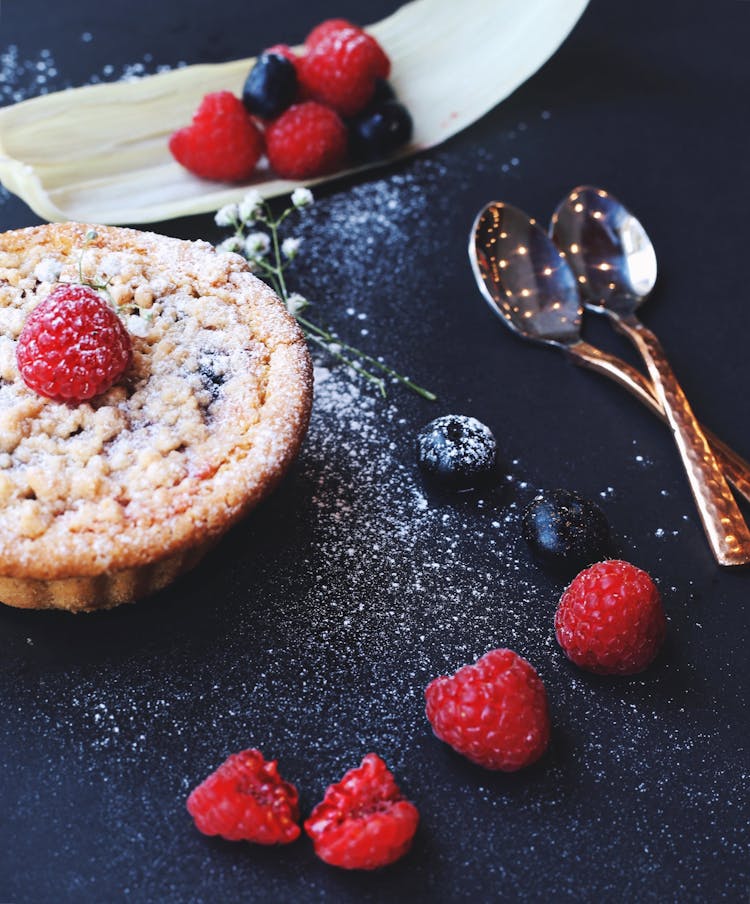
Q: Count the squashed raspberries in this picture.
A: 2